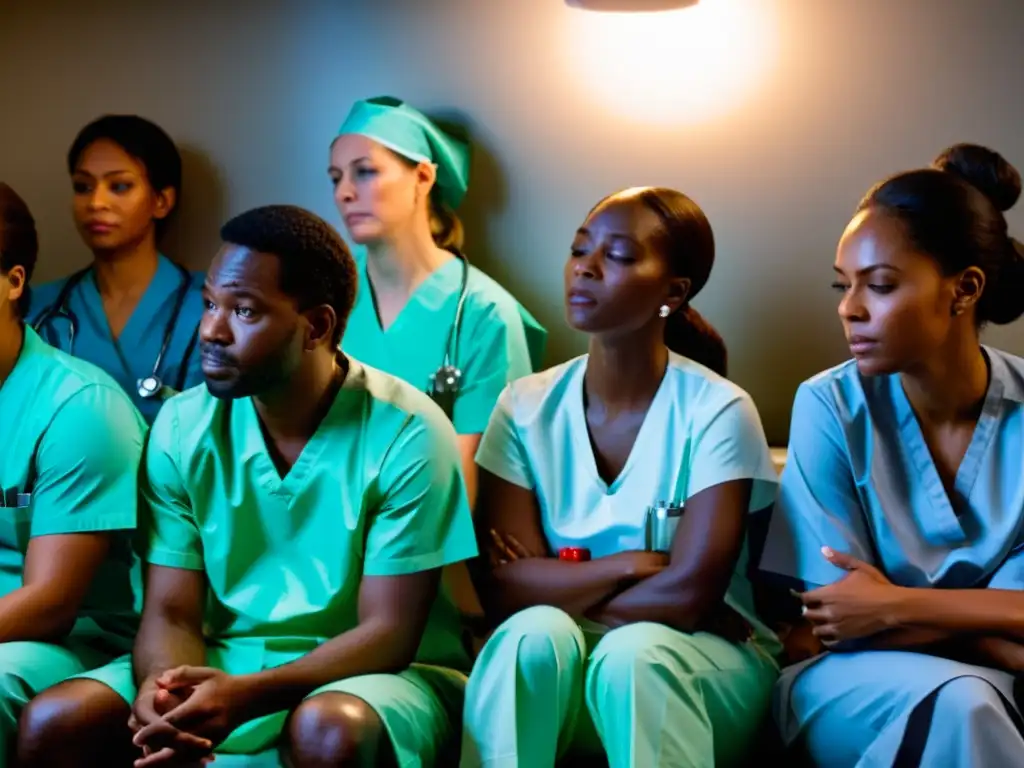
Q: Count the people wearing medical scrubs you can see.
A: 6